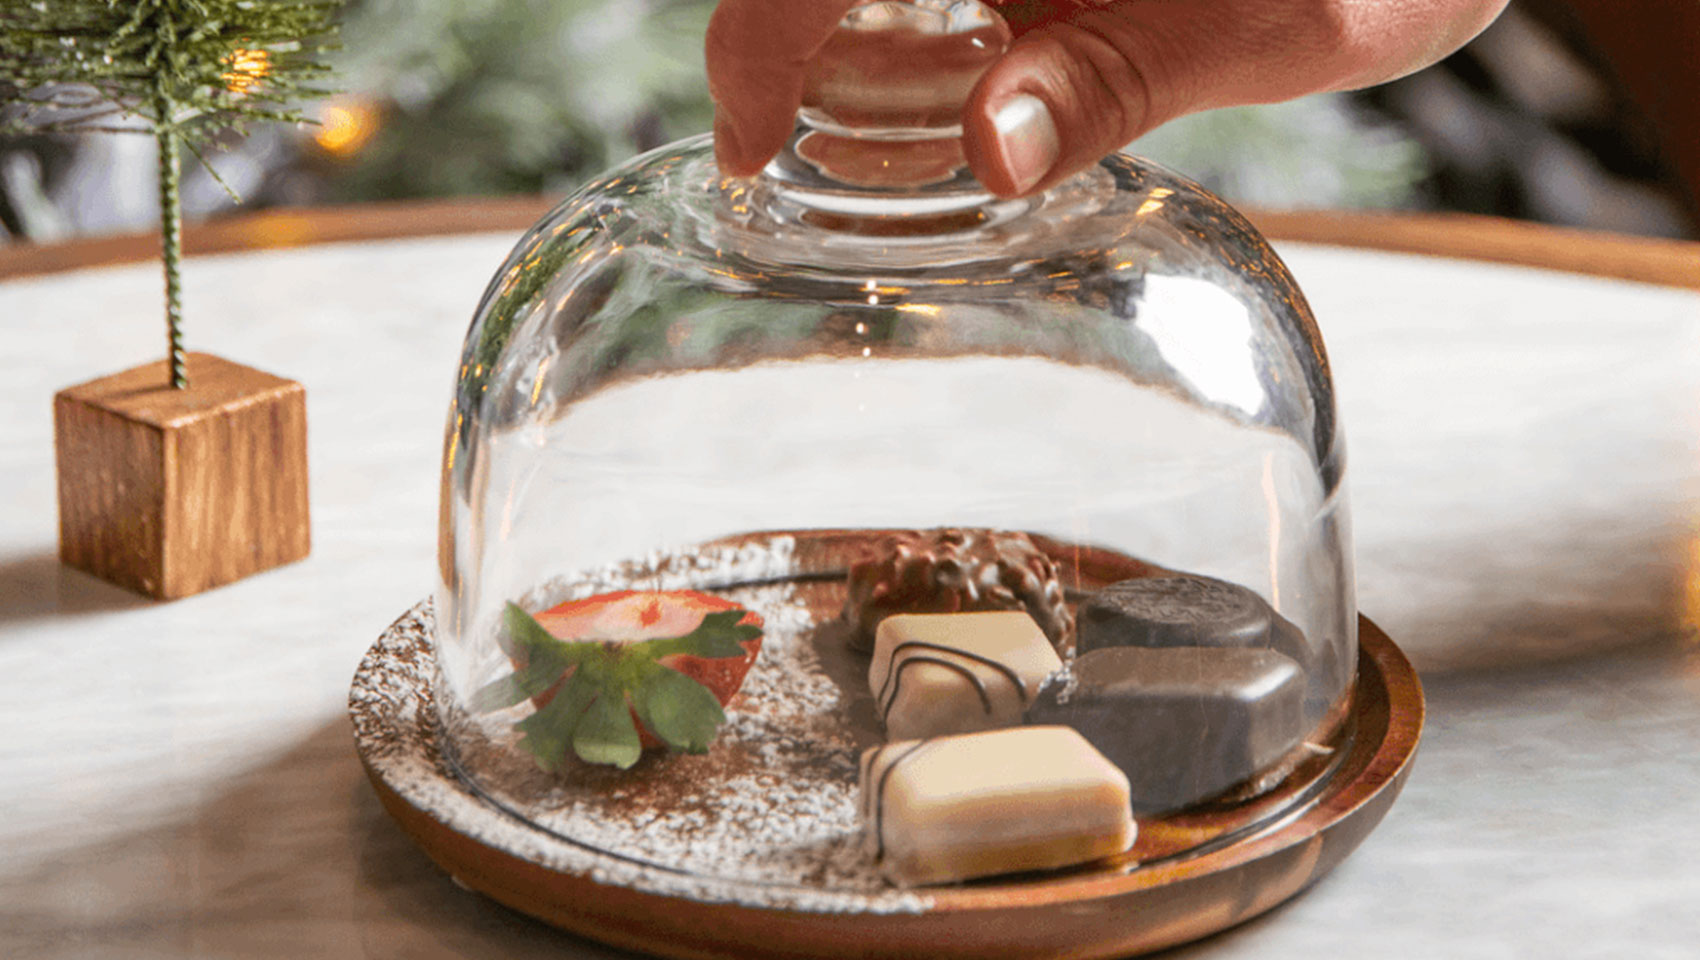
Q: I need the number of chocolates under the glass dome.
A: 5